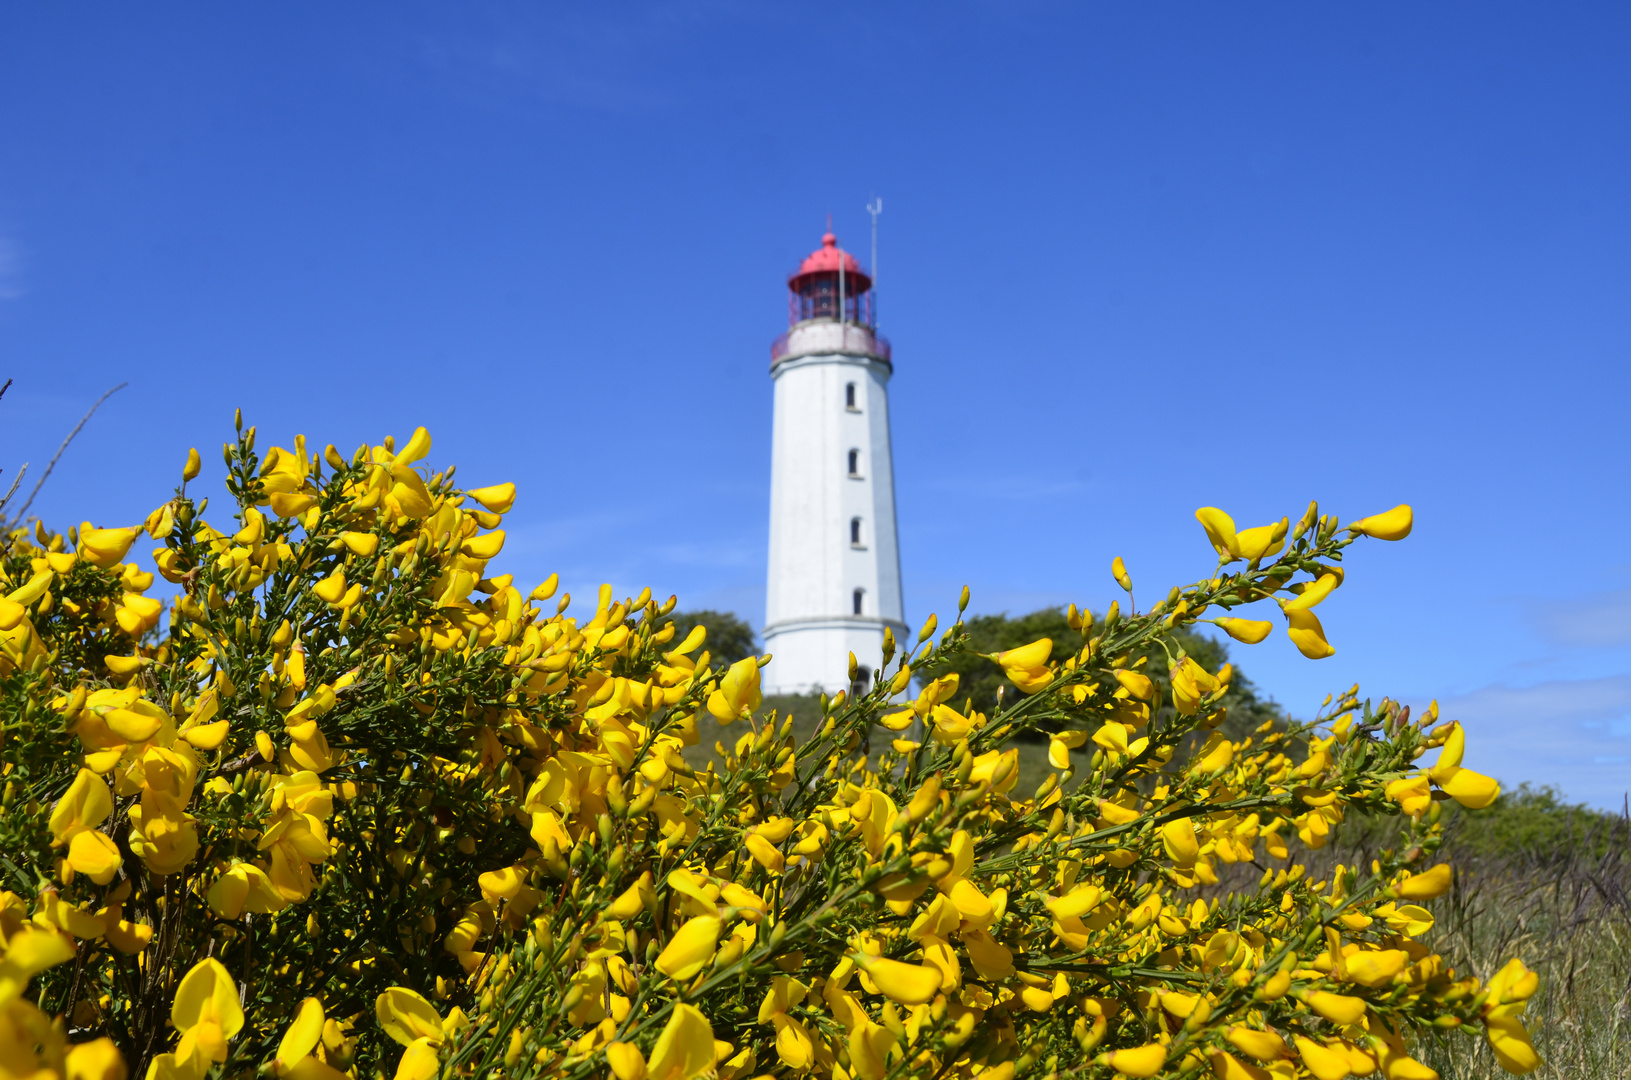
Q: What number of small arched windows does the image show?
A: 4